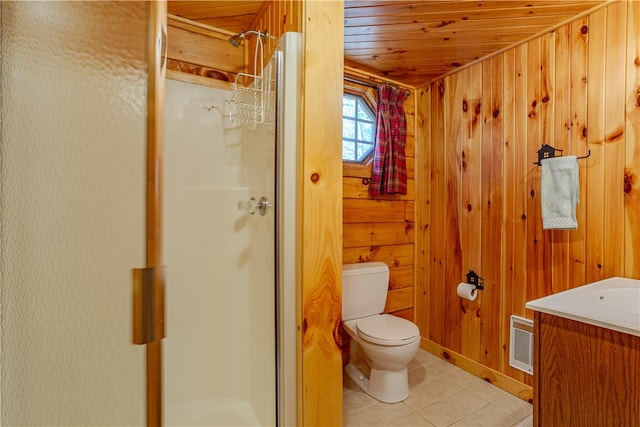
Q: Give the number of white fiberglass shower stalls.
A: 1